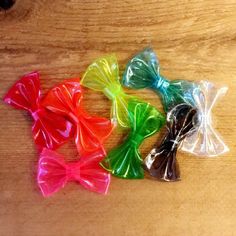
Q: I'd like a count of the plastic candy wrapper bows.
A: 8